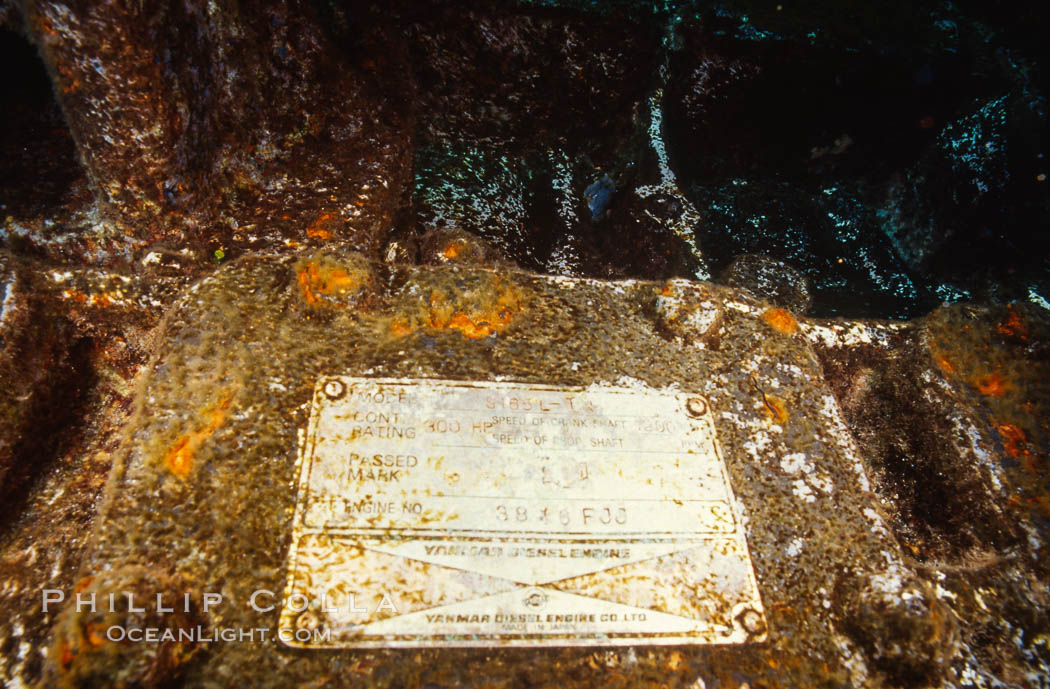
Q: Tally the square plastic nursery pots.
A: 0